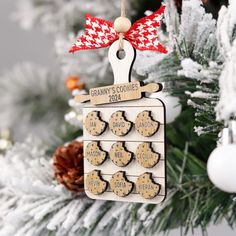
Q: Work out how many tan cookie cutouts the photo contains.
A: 9